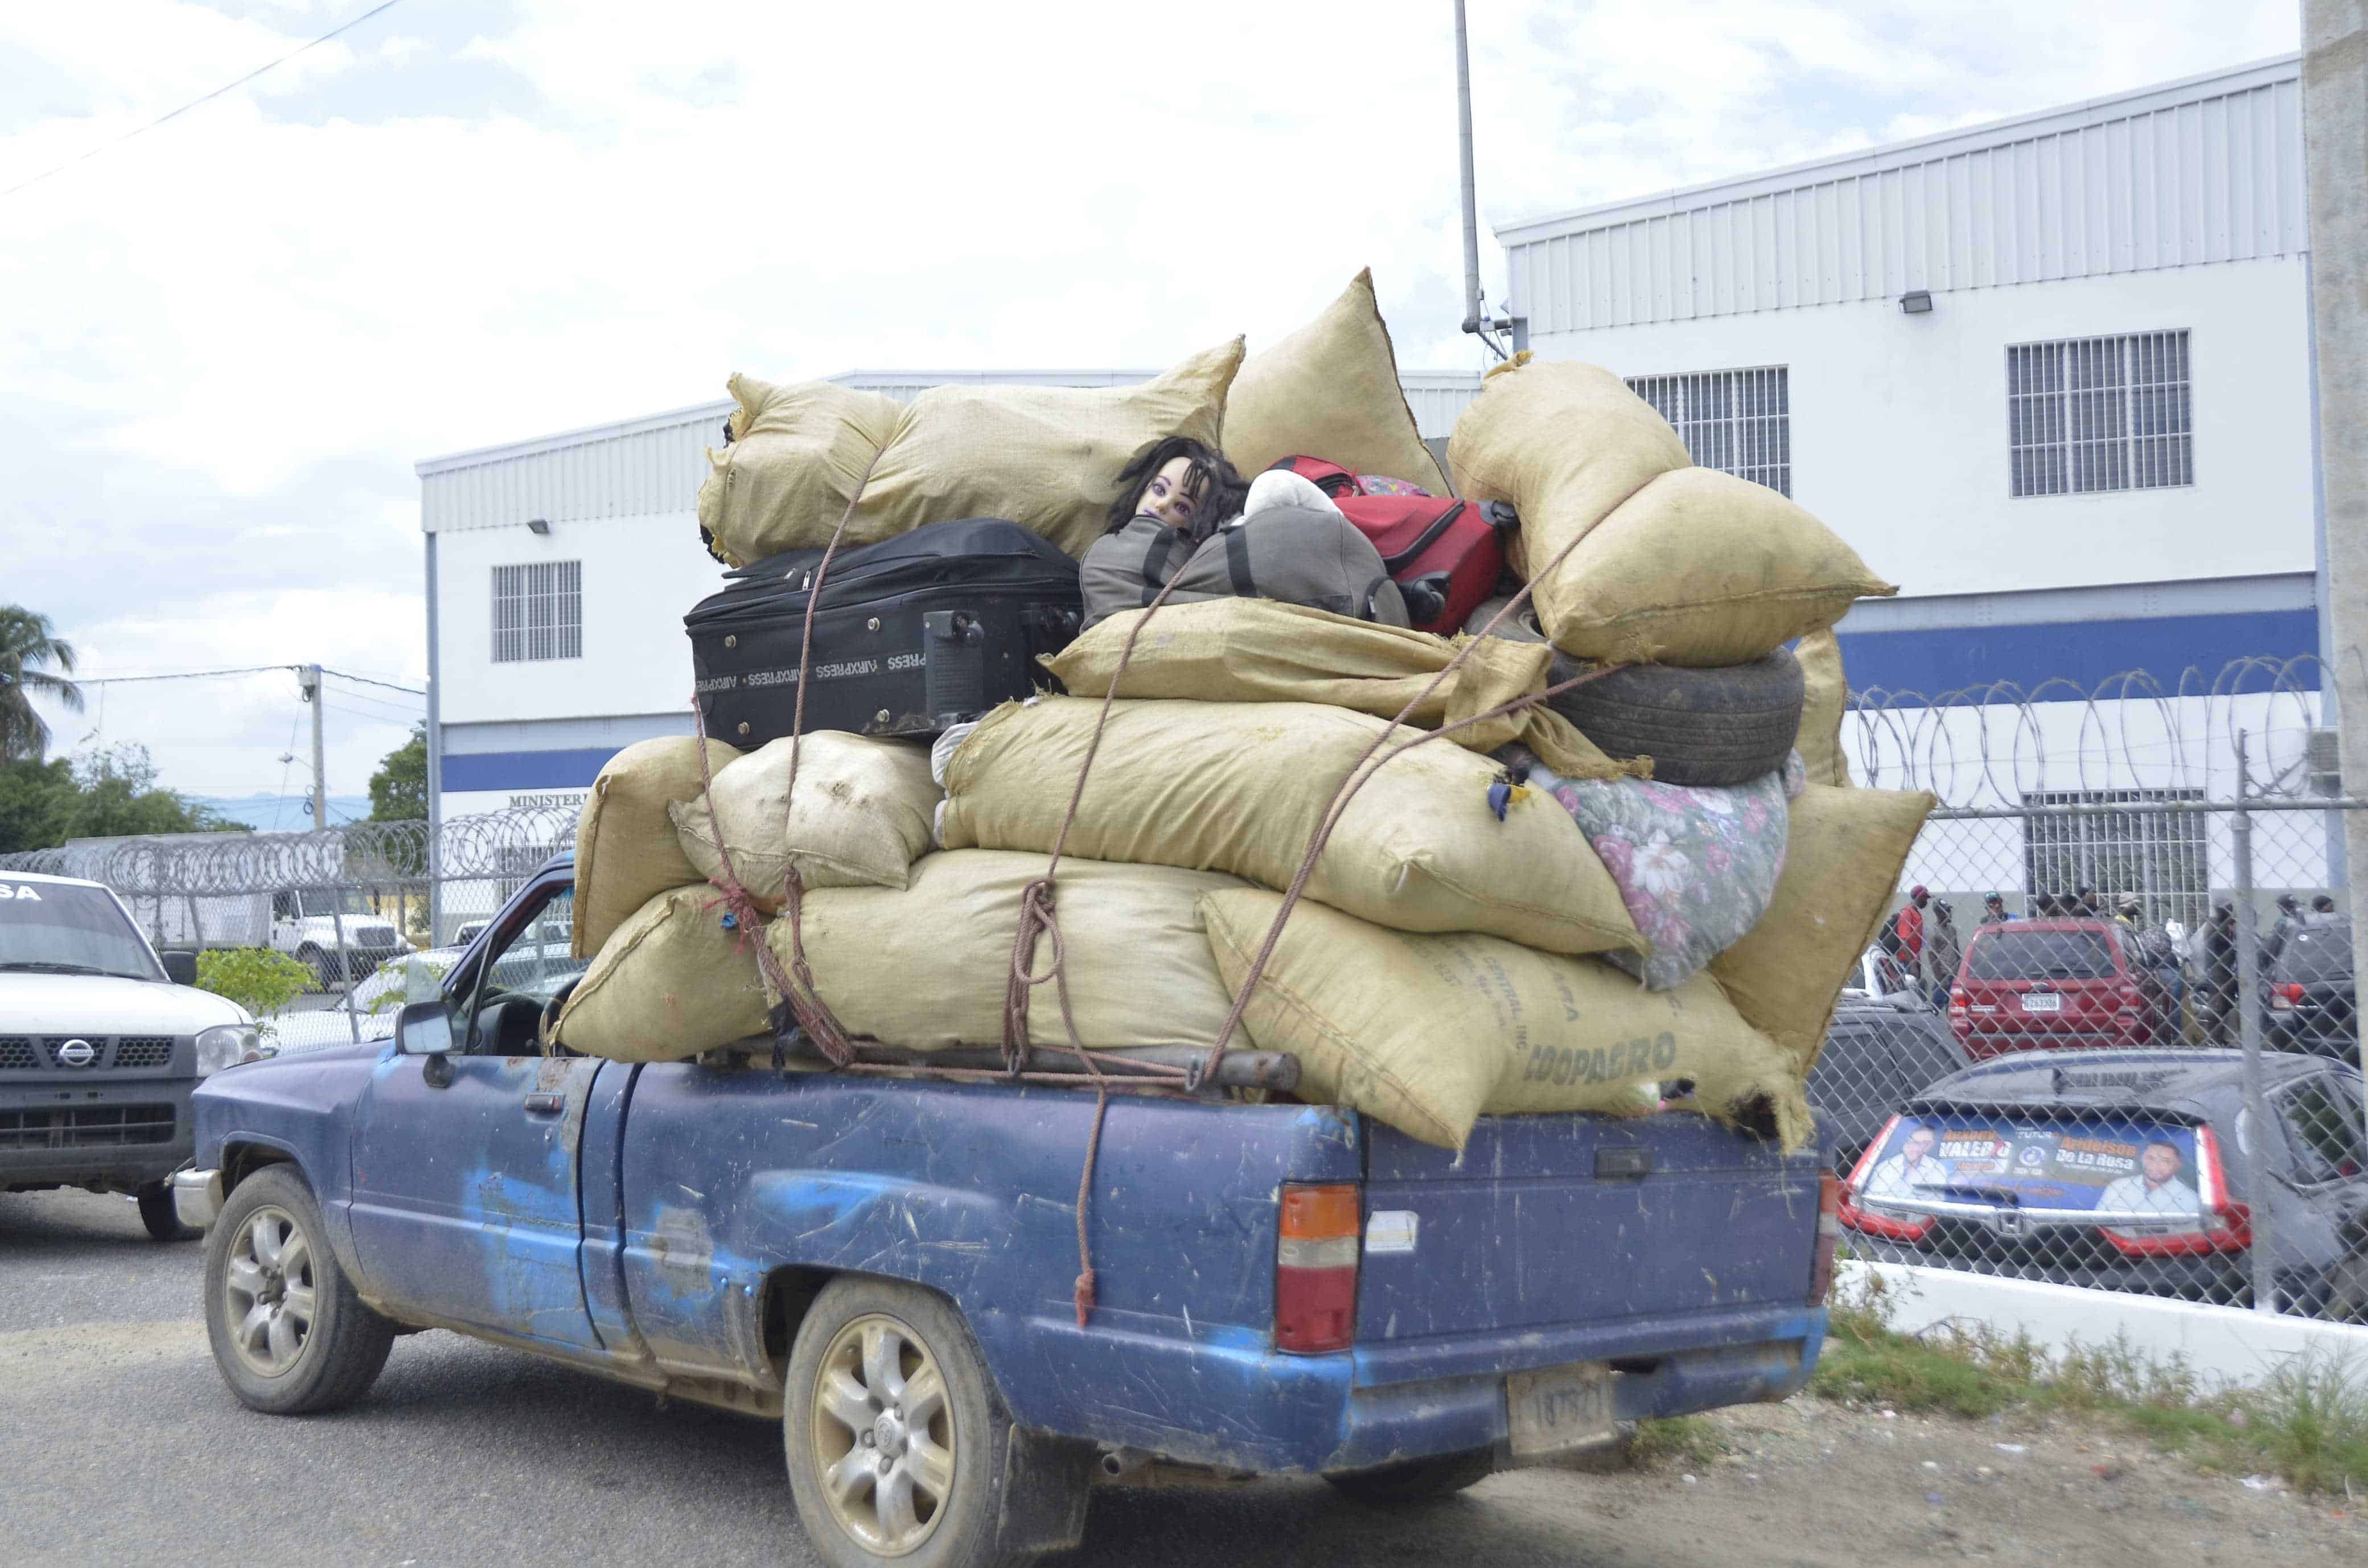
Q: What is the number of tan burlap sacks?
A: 12